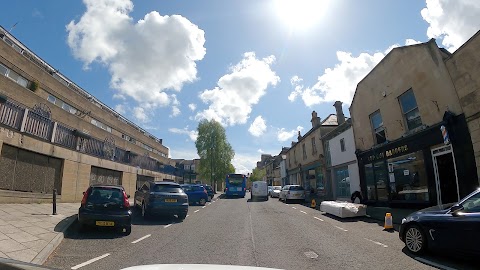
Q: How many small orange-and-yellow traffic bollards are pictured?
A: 2